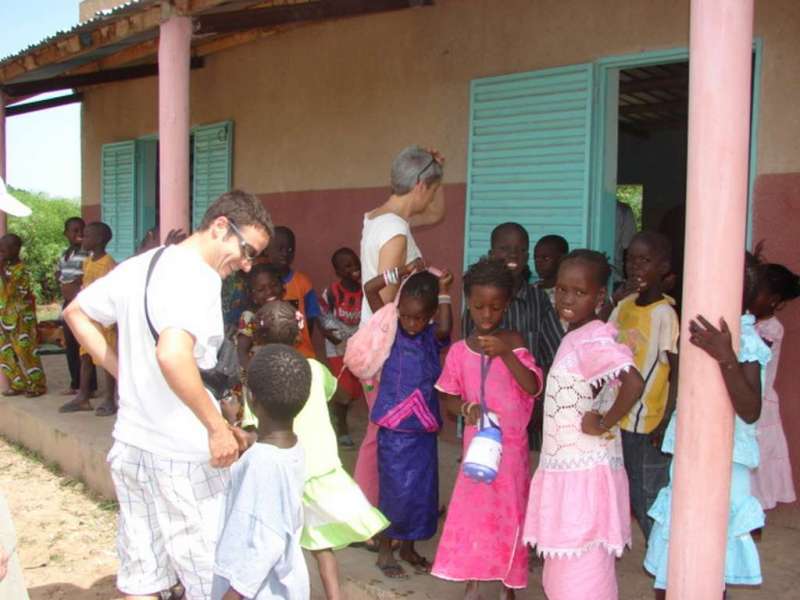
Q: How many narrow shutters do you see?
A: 2